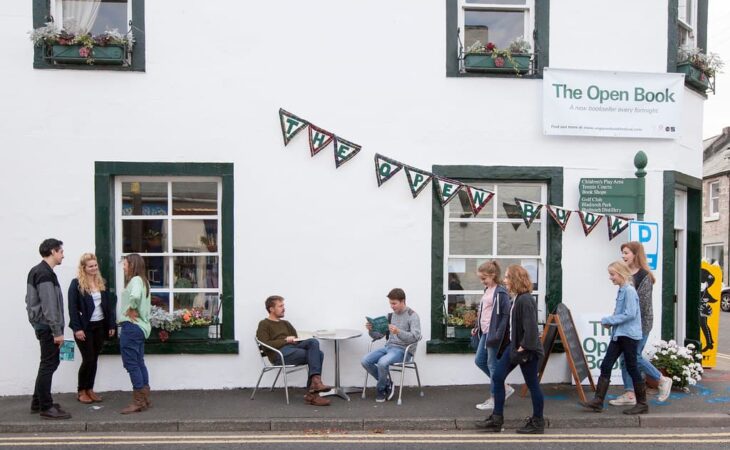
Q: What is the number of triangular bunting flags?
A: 11